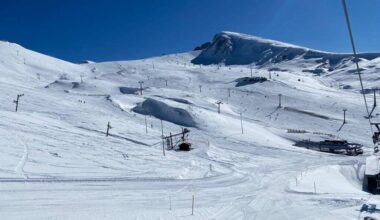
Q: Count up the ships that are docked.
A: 0